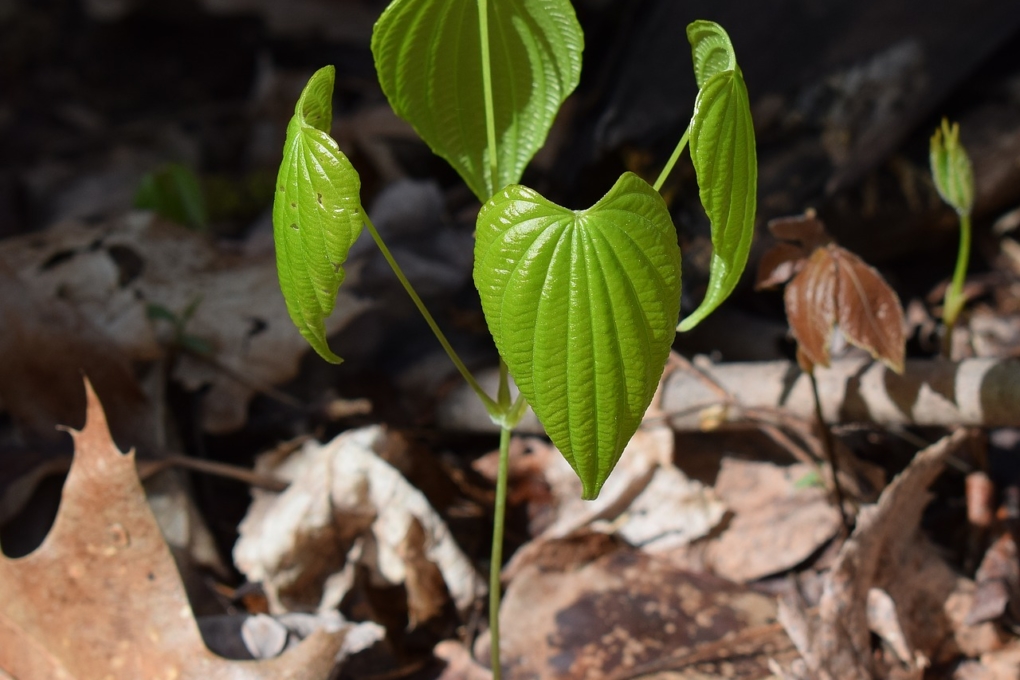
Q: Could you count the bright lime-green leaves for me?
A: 4